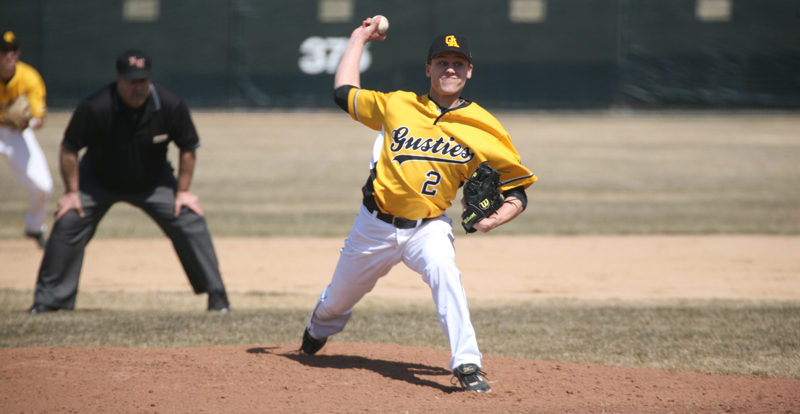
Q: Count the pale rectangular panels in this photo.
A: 4